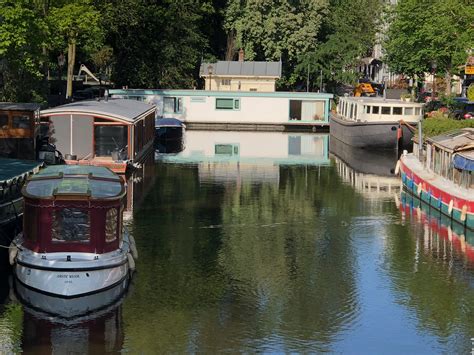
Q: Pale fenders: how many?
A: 7